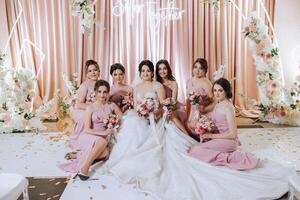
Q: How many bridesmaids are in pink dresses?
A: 6